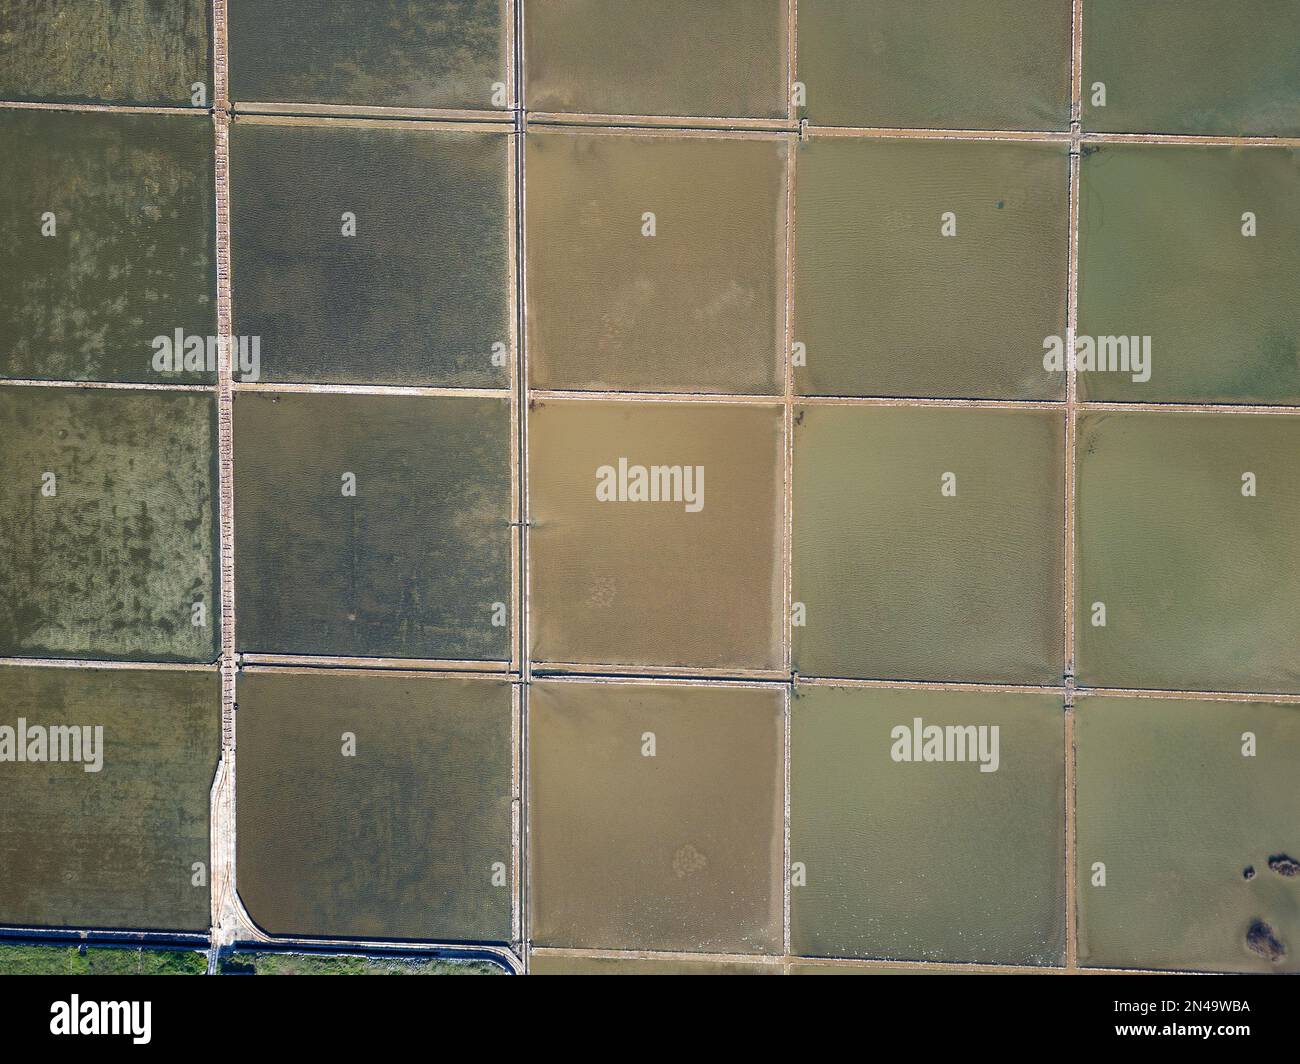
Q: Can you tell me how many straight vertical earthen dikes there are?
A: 4